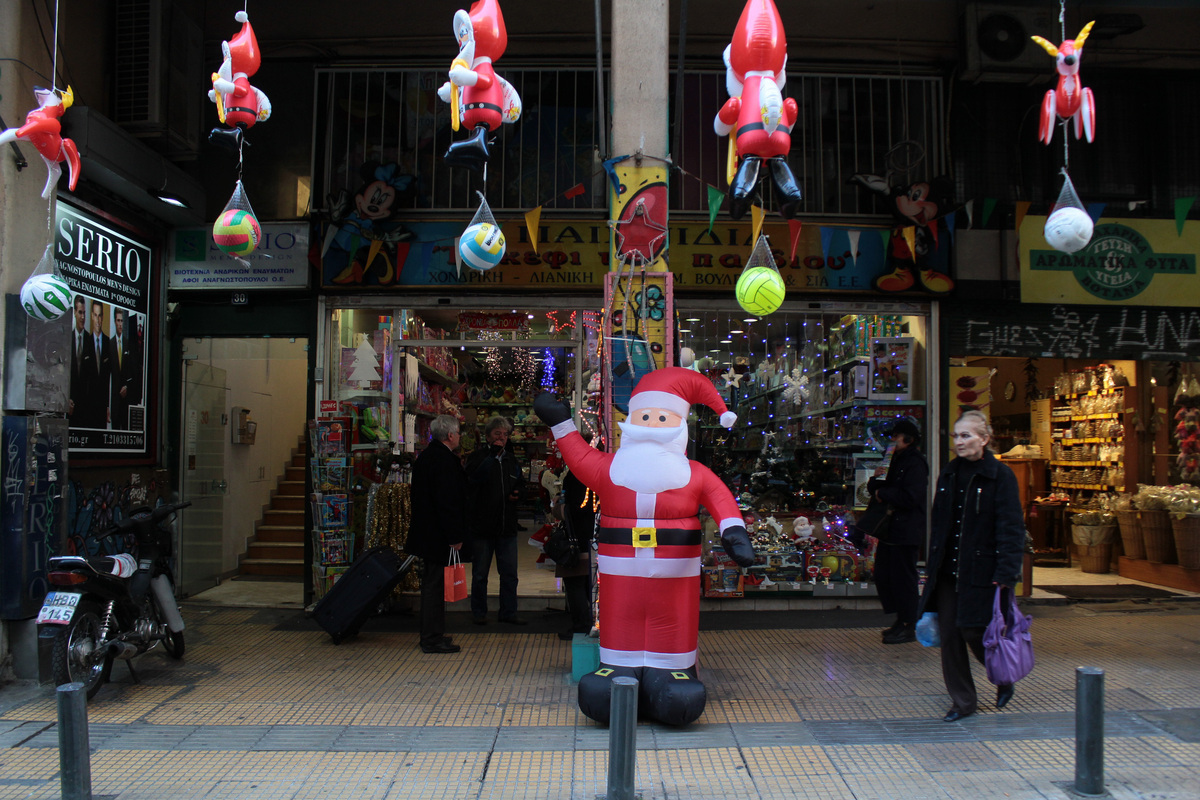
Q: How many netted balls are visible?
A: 5